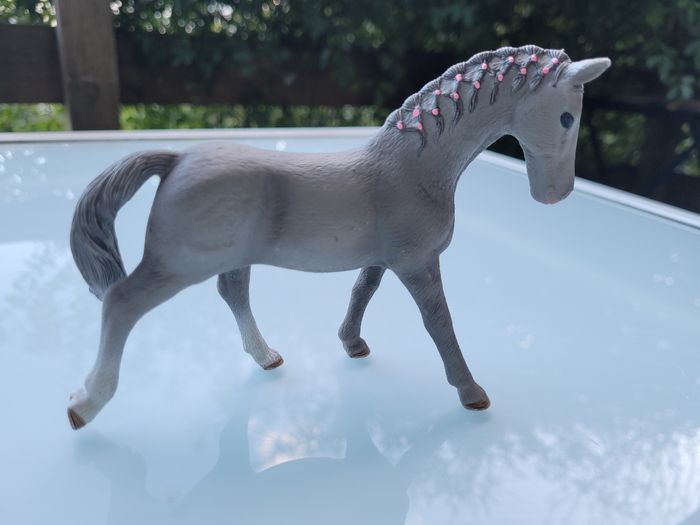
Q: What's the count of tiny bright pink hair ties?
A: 15